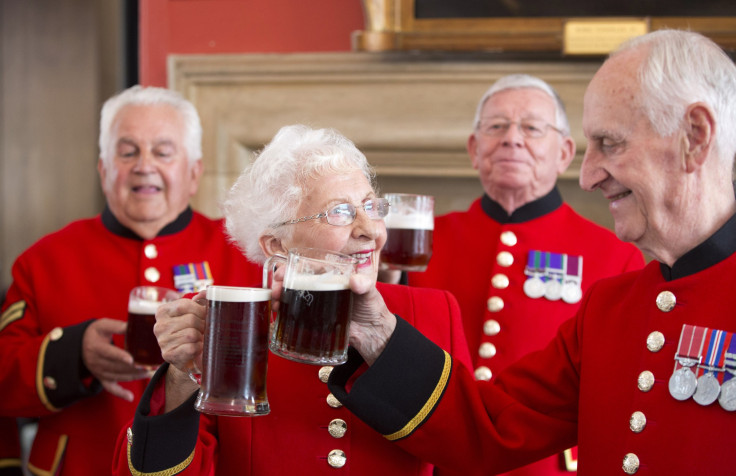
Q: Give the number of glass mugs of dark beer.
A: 4